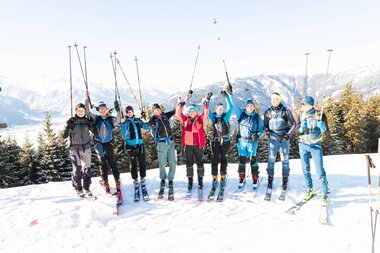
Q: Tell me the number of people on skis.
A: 9